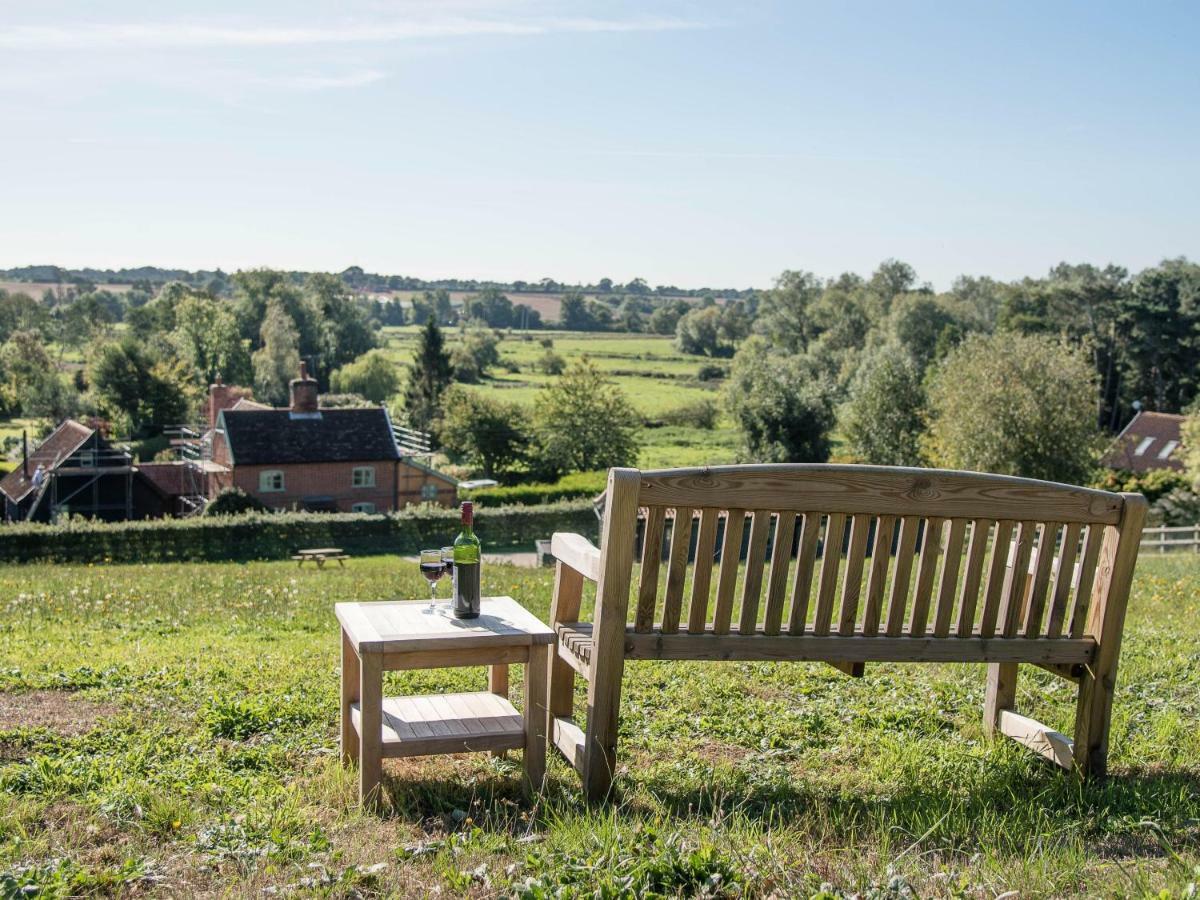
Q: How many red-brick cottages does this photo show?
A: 1